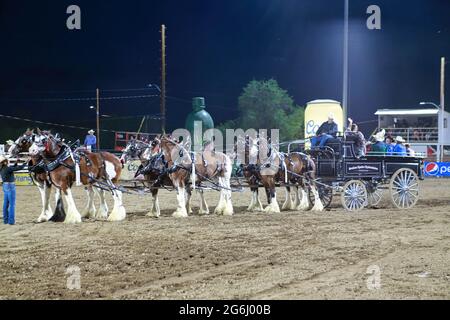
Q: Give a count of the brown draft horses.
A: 6